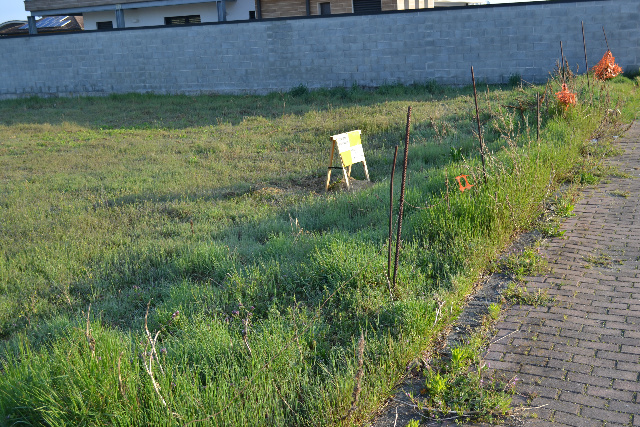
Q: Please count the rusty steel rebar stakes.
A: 7